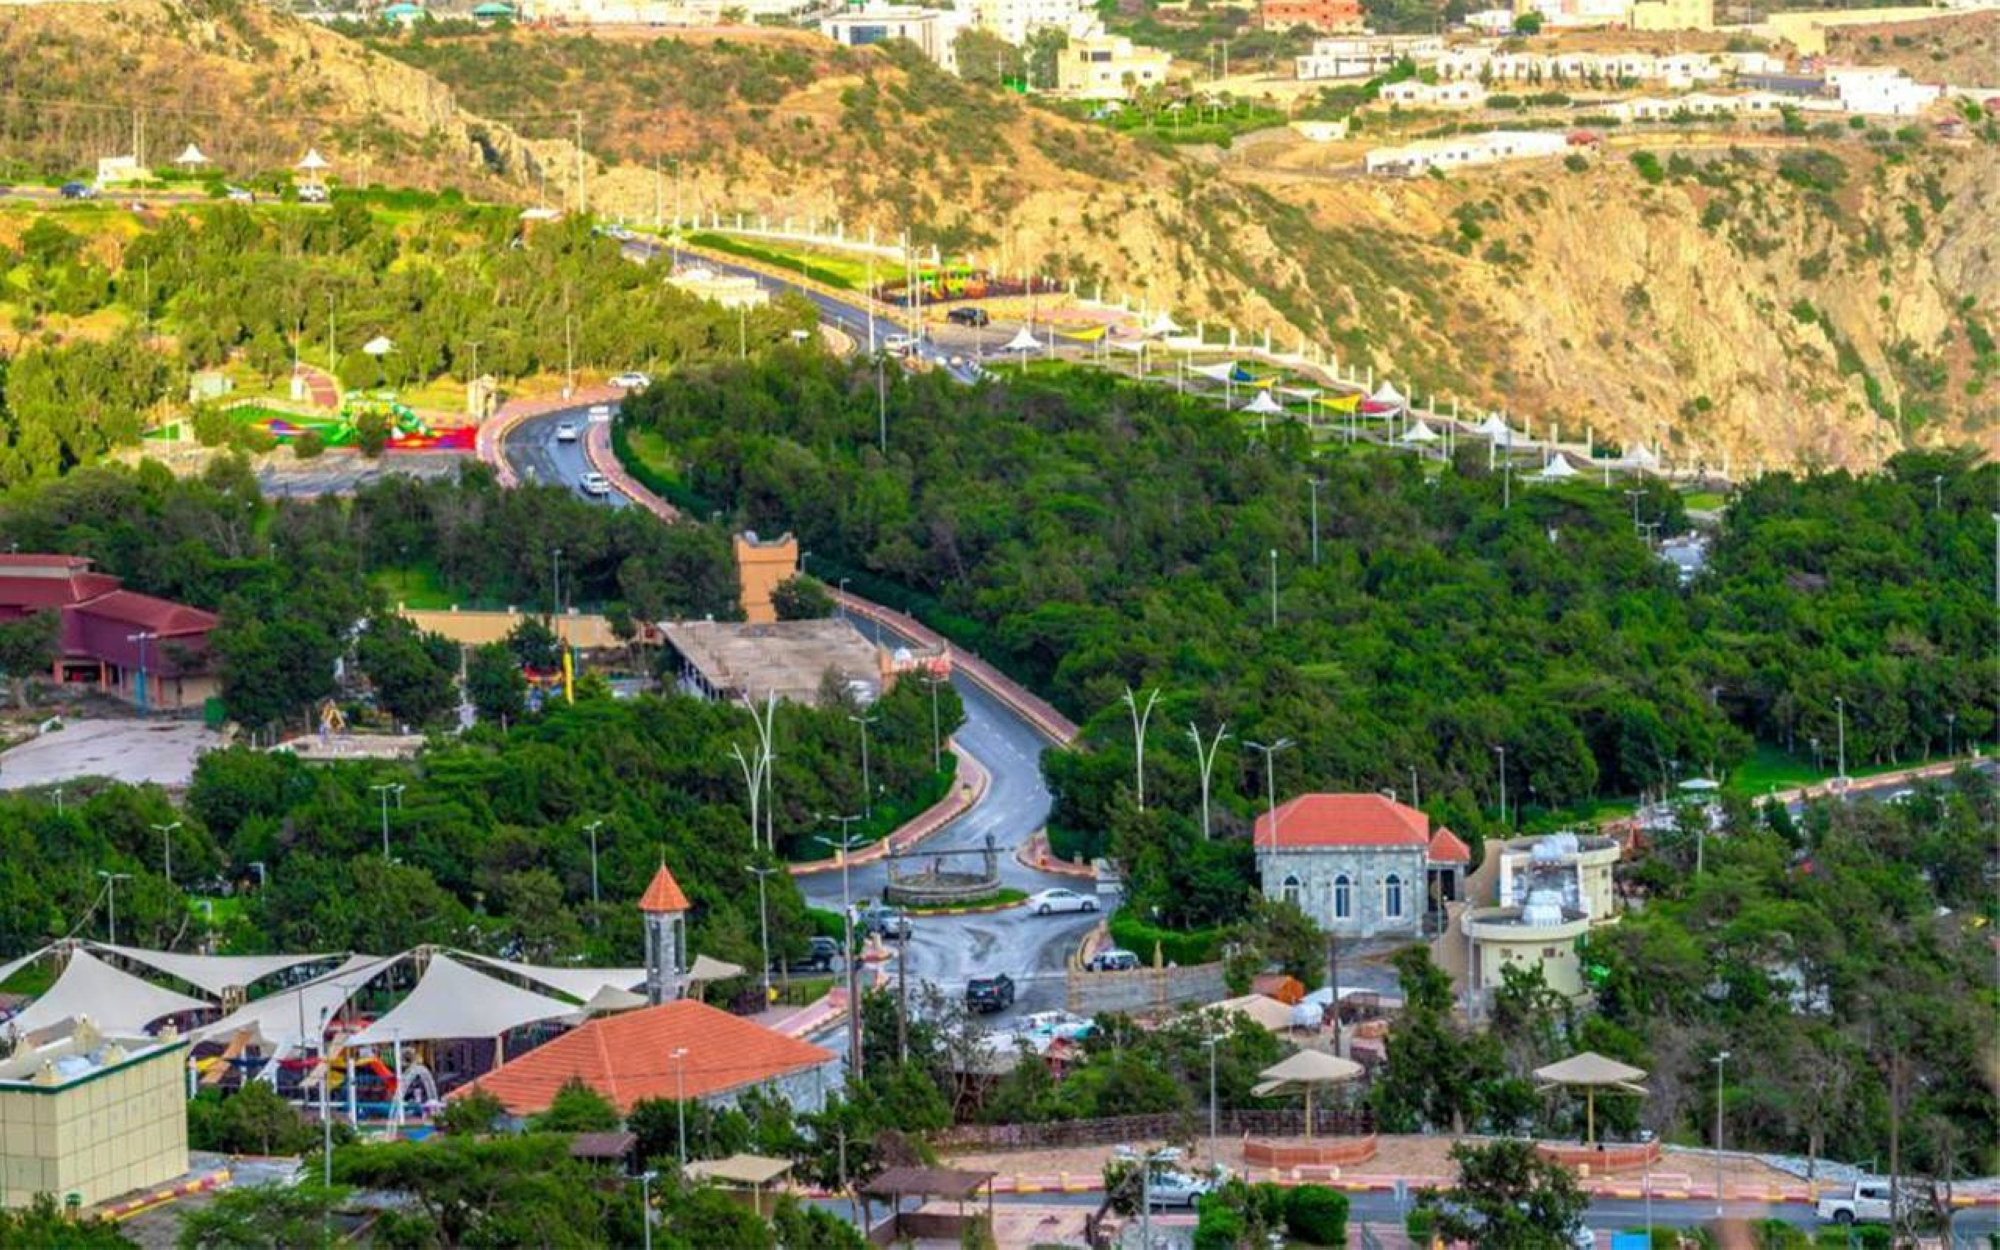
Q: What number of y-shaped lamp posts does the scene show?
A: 4